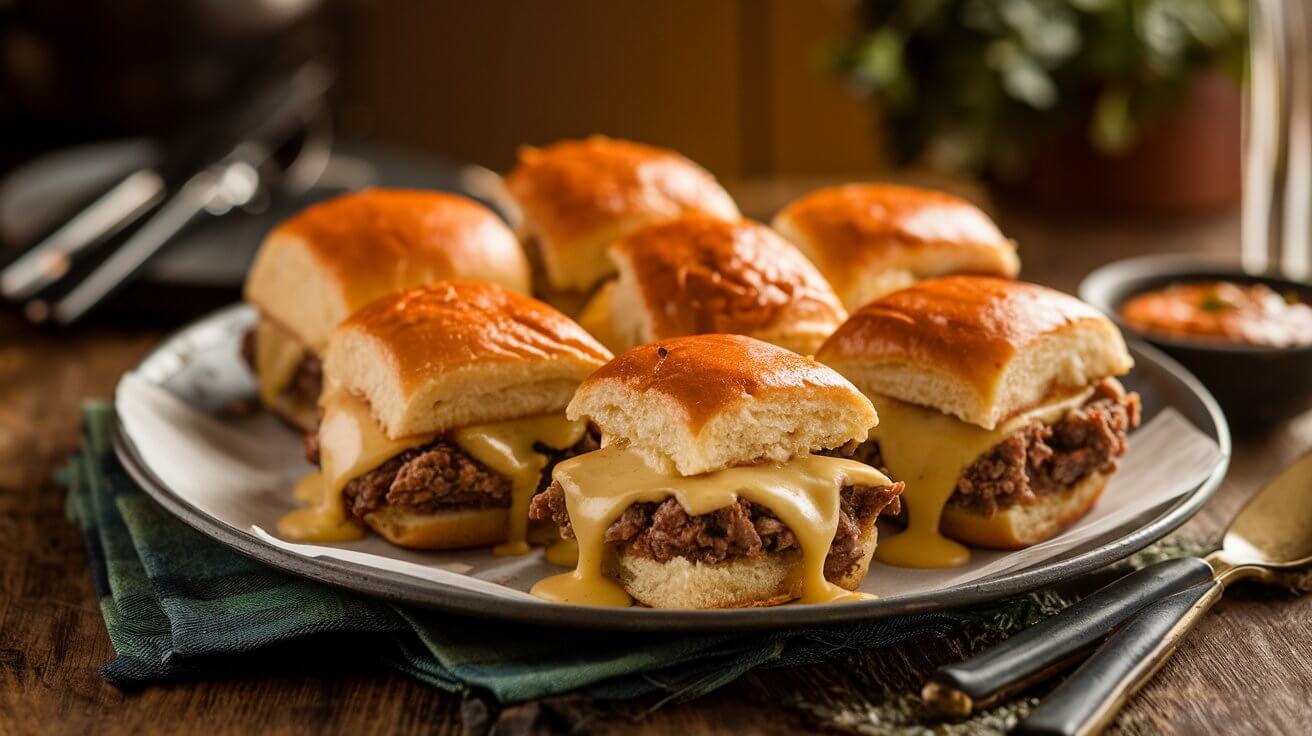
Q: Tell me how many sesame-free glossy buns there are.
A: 7